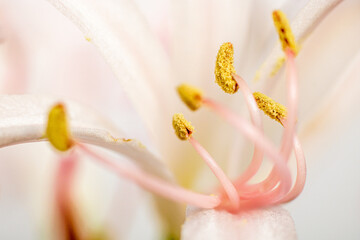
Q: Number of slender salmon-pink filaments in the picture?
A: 6